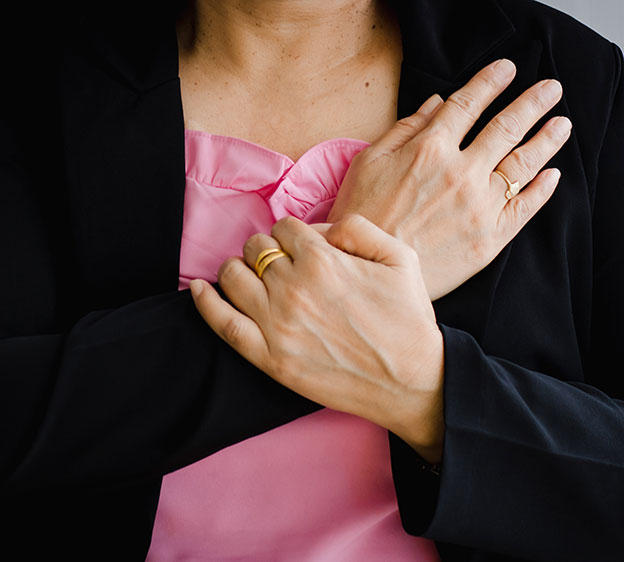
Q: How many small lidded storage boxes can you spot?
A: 0